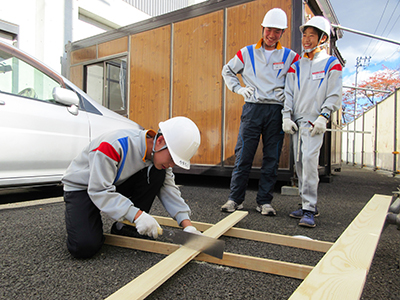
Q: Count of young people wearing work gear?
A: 3